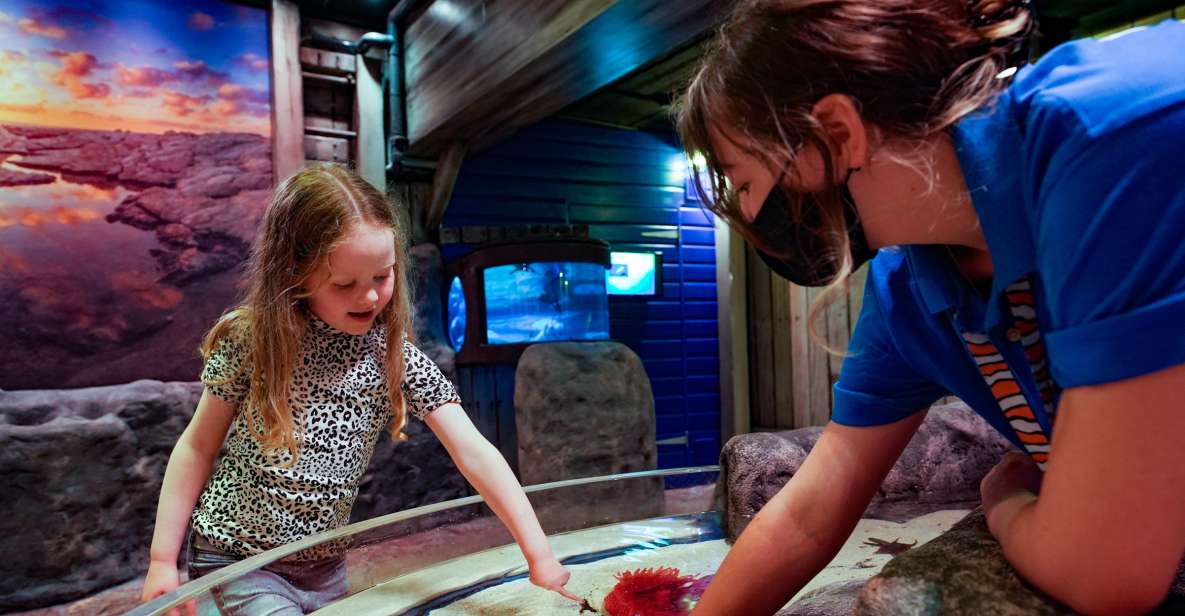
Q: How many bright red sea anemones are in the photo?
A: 1